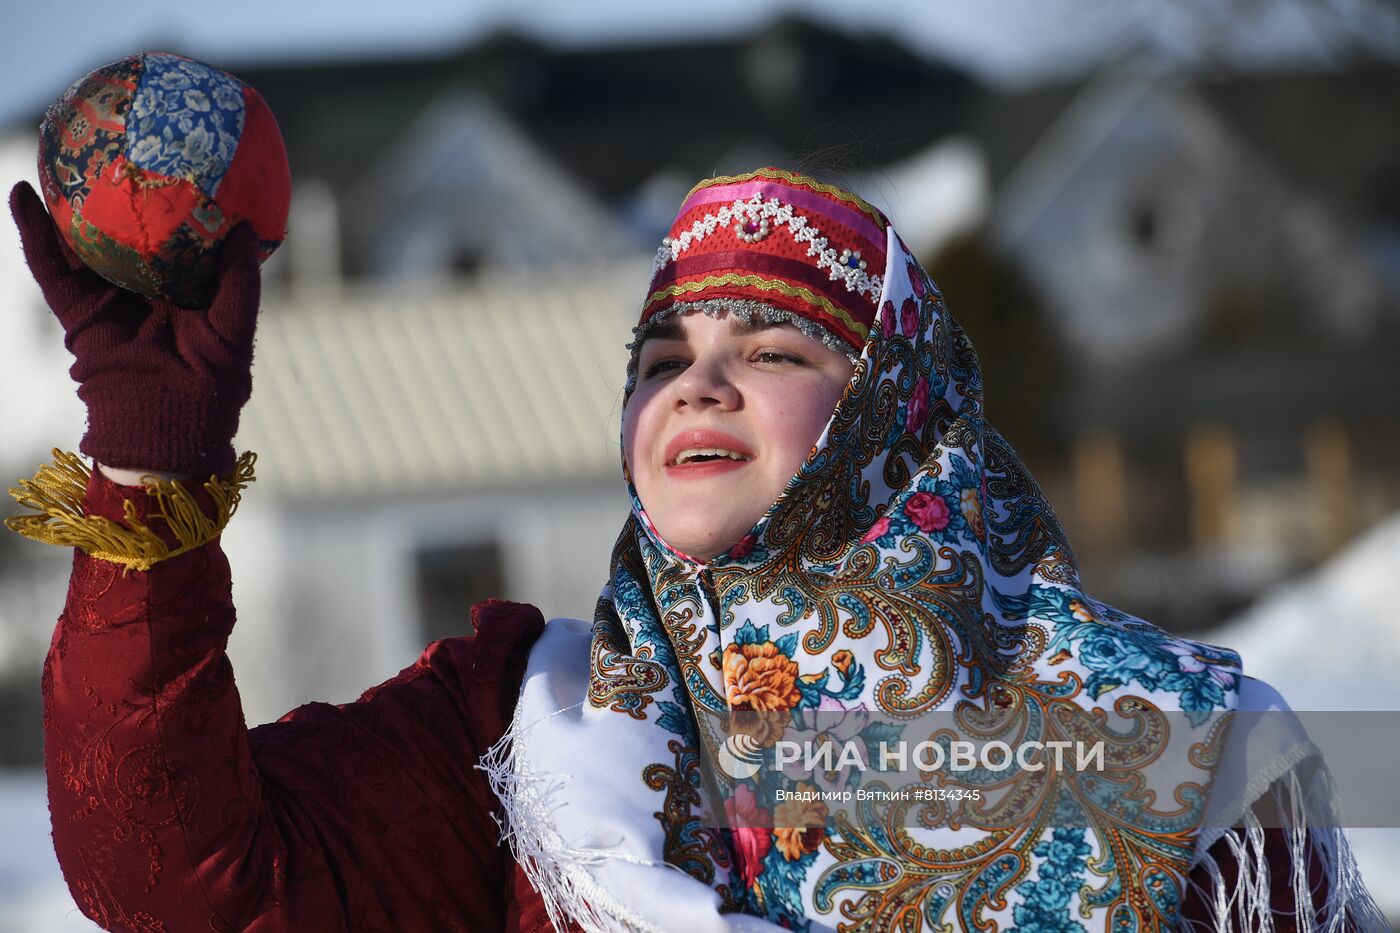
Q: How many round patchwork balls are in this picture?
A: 1